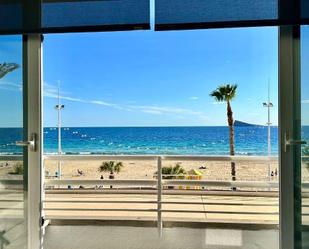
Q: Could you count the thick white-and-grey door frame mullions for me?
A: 2